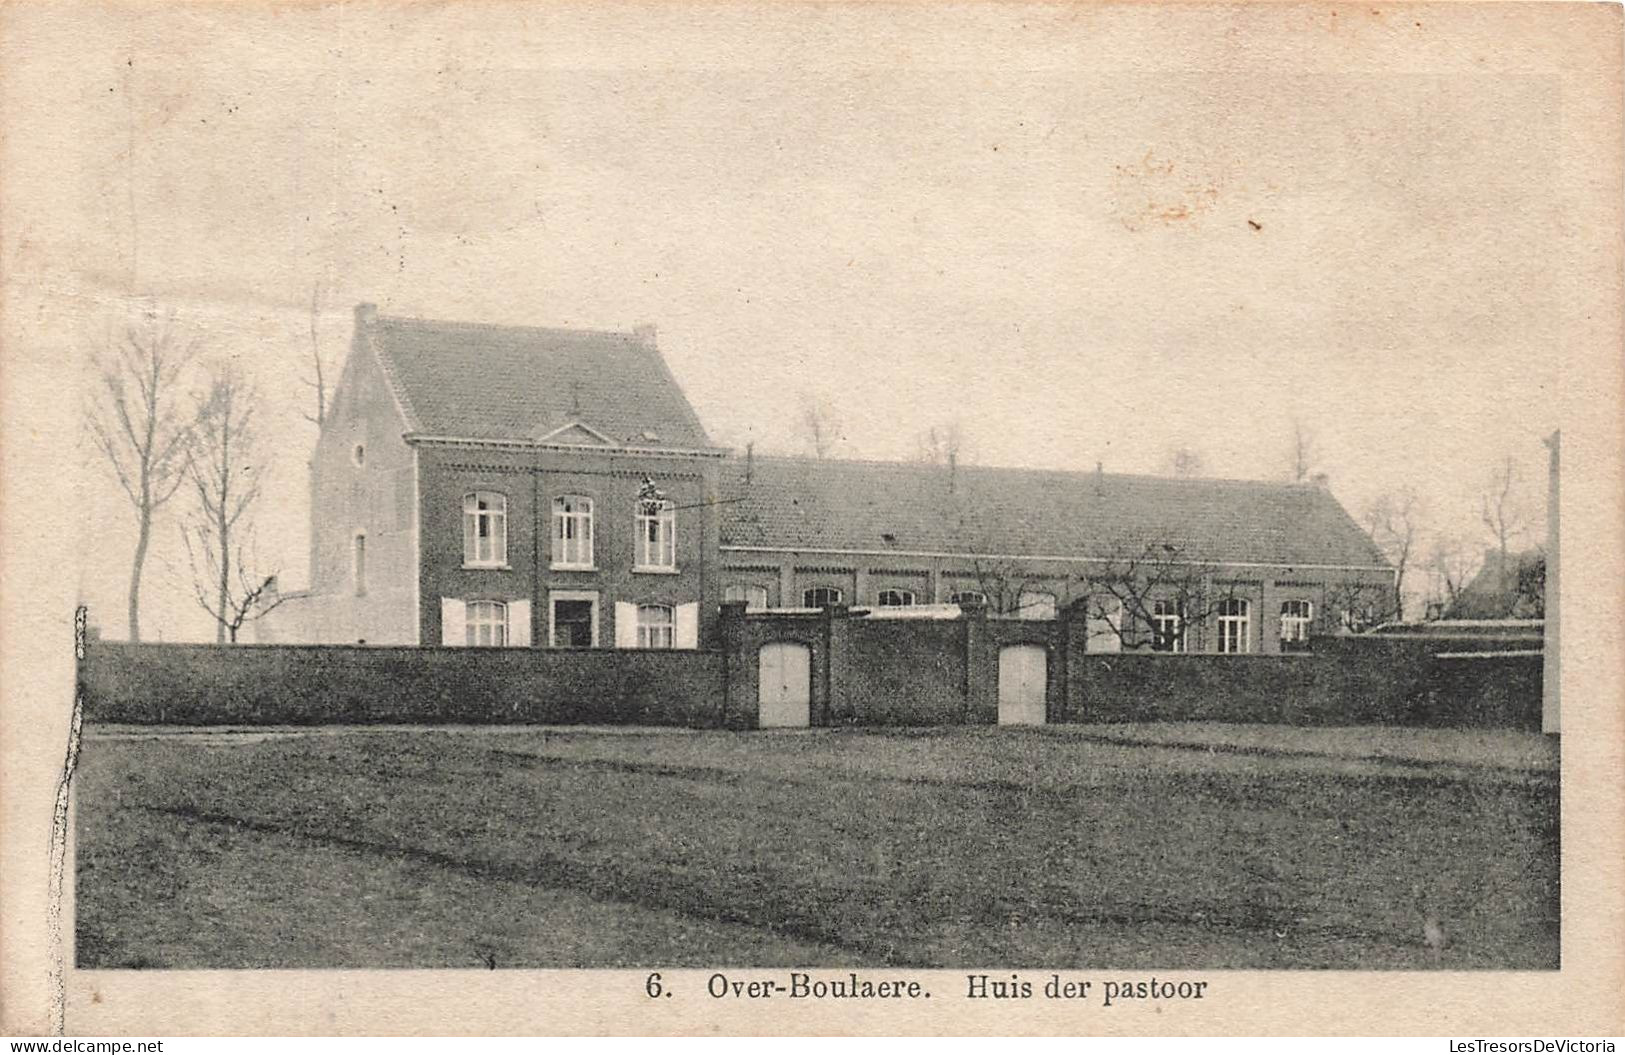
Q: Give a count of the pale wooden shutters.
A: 4